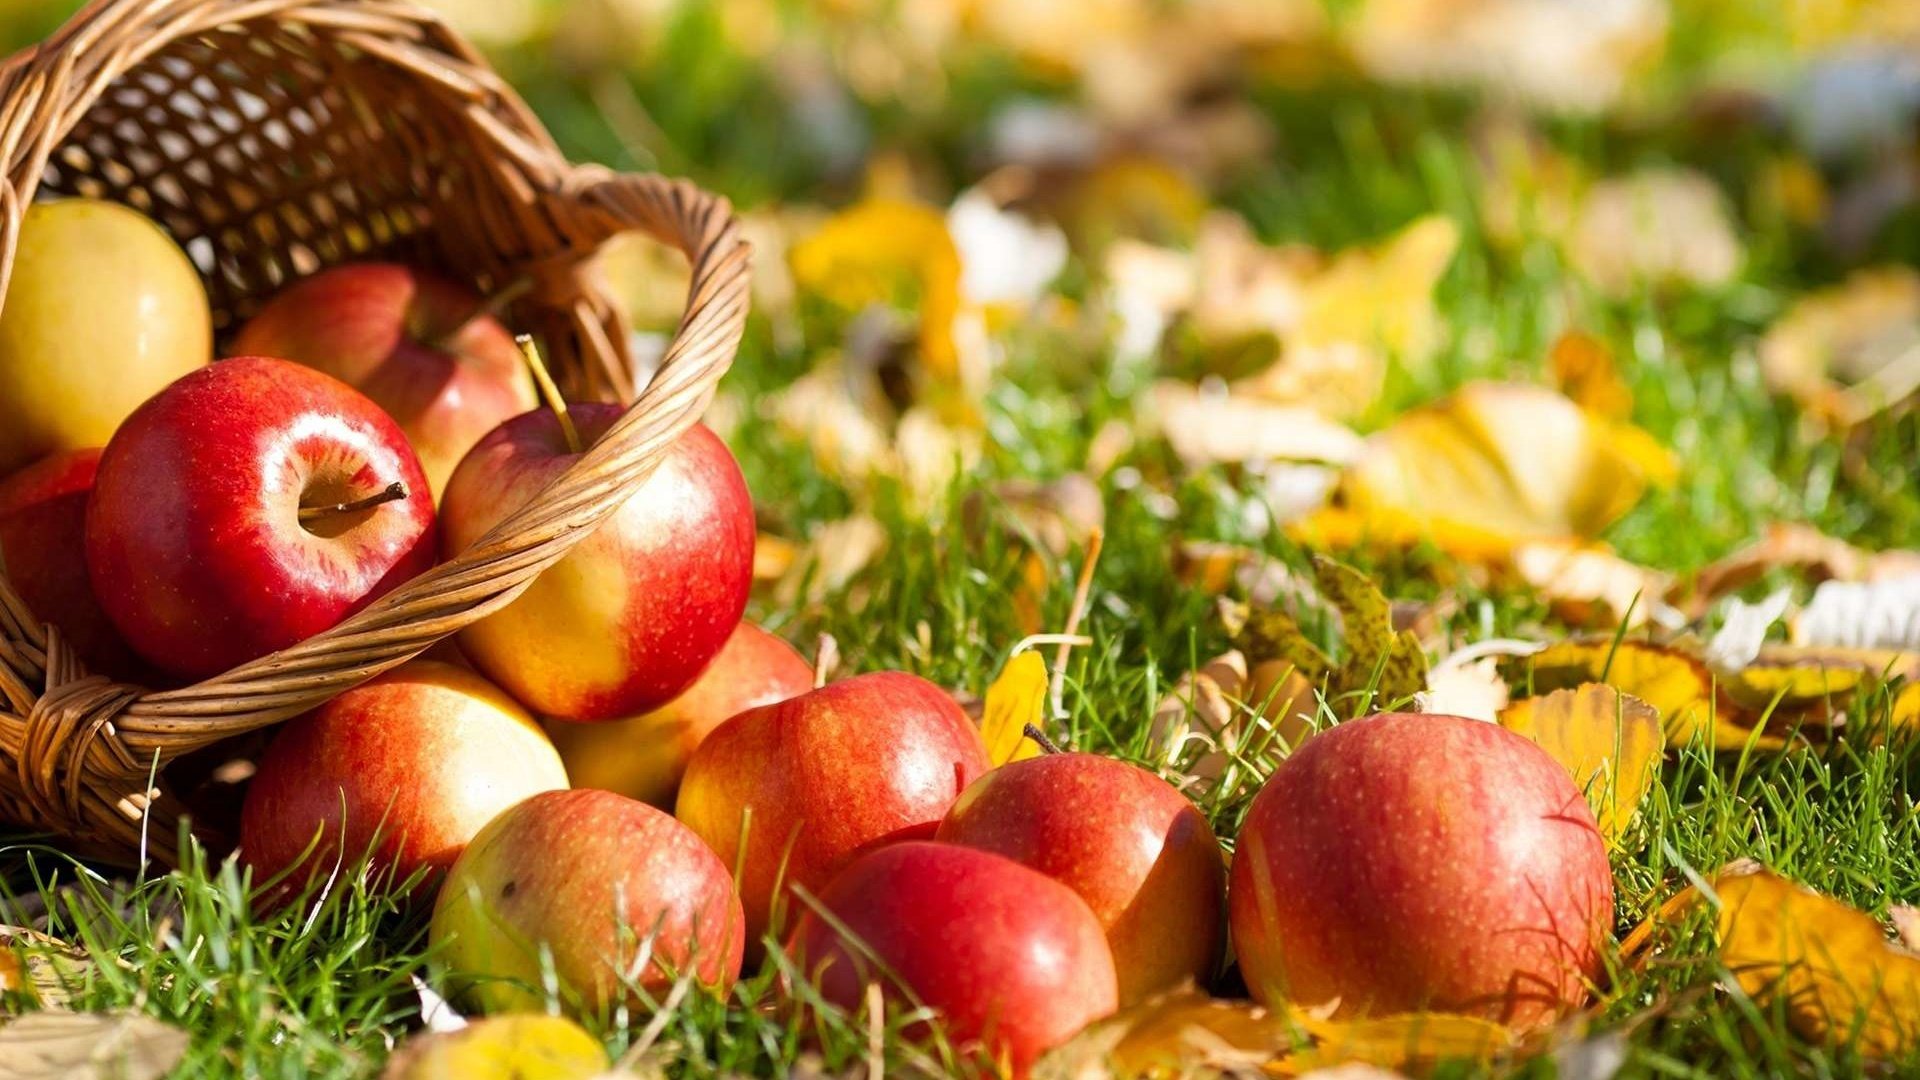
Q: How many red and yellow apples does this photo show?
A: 12